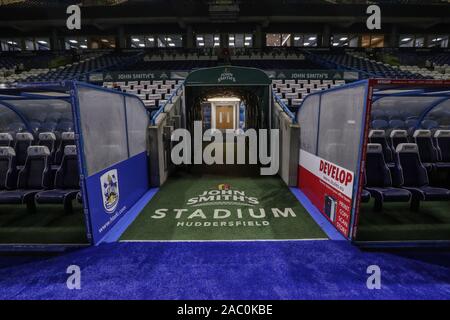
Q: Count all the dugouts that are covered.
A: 2